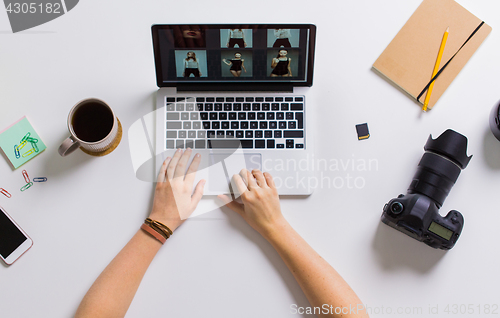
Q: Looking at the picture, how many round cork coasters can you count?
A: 1